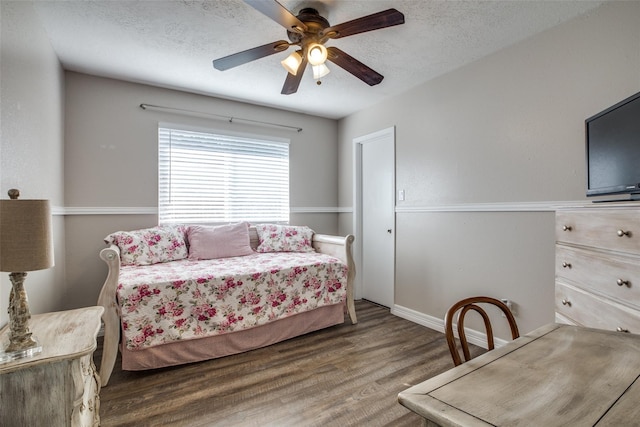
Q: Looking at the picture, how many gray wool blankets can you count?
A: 0